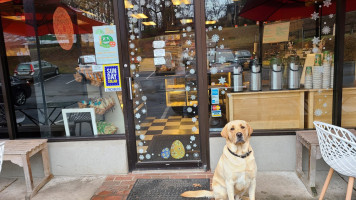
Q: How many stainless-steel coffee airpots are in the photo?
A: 4